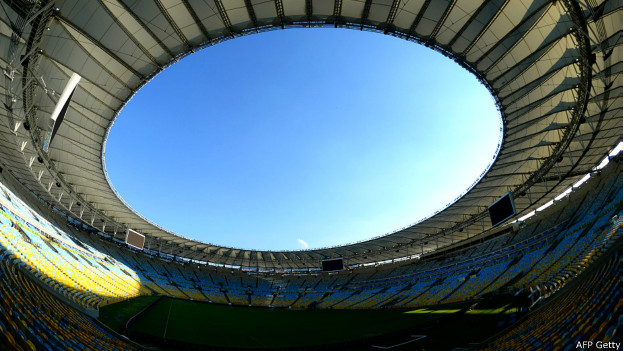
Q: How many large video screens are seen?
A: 4